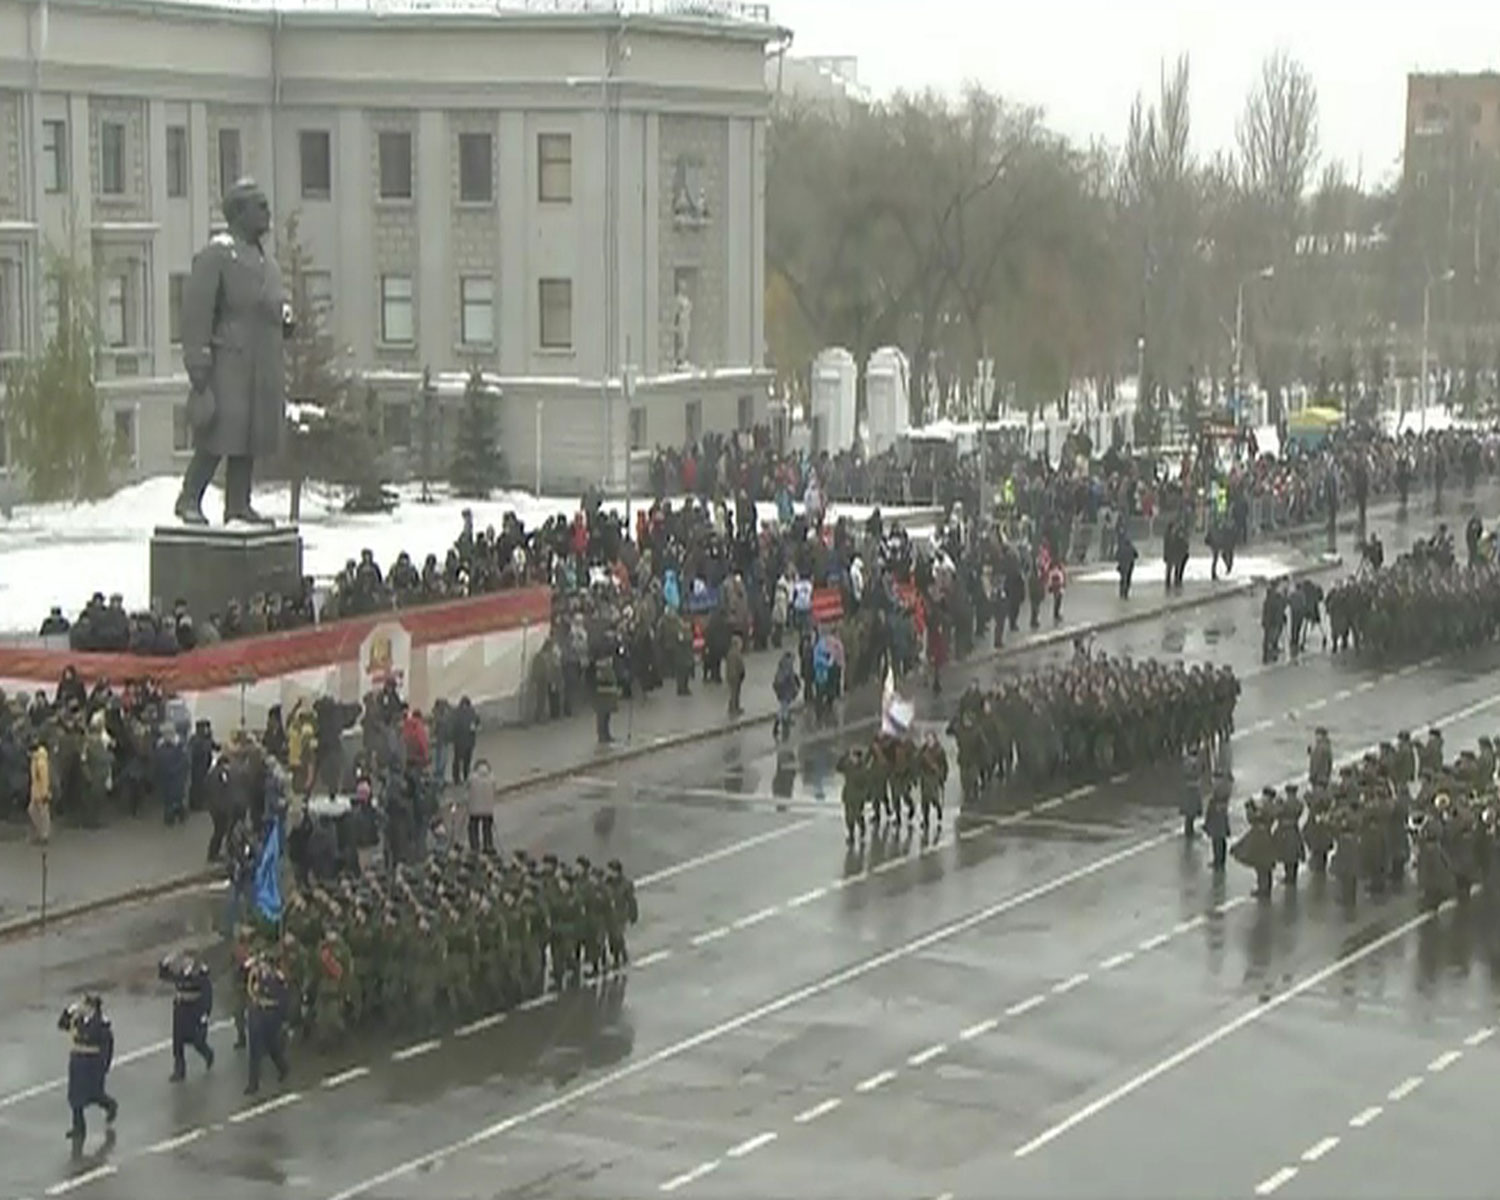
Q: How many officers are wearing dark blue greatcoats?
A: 3